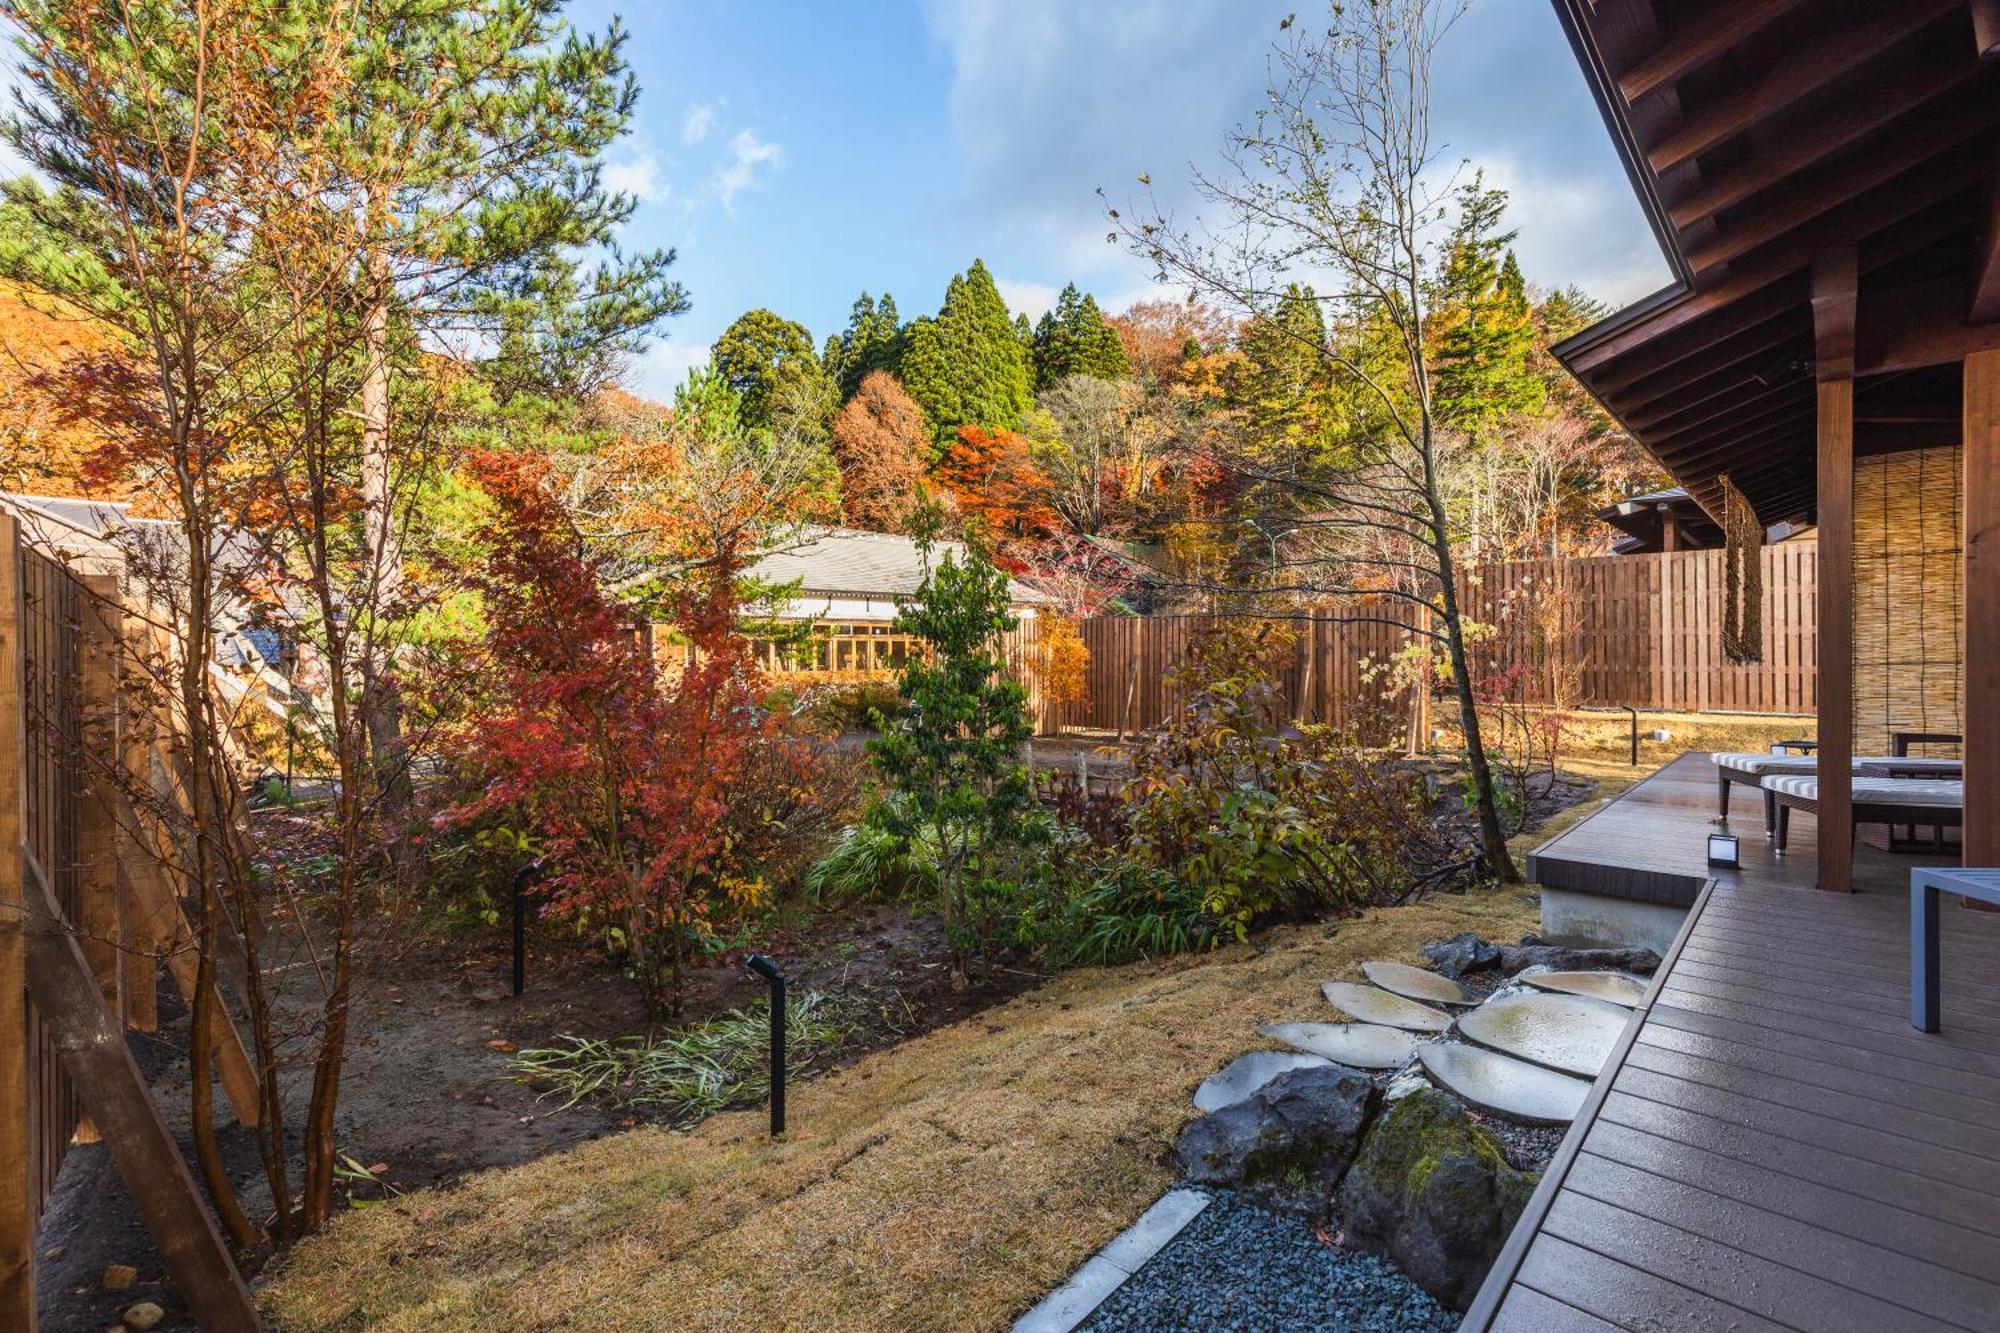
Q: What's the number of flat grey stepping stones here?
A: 7